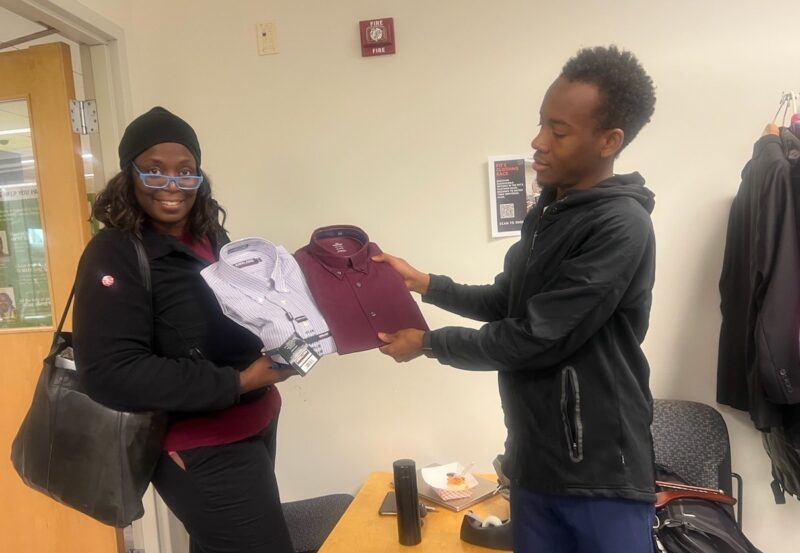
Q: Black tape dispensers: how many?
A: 1